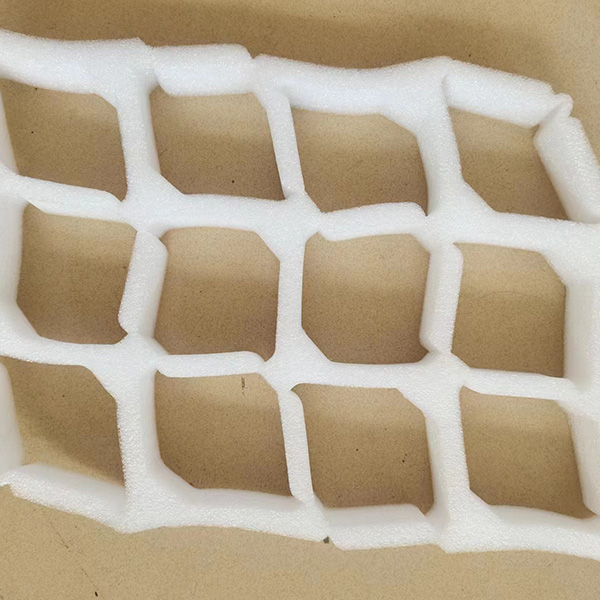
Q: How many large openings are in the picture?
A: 12